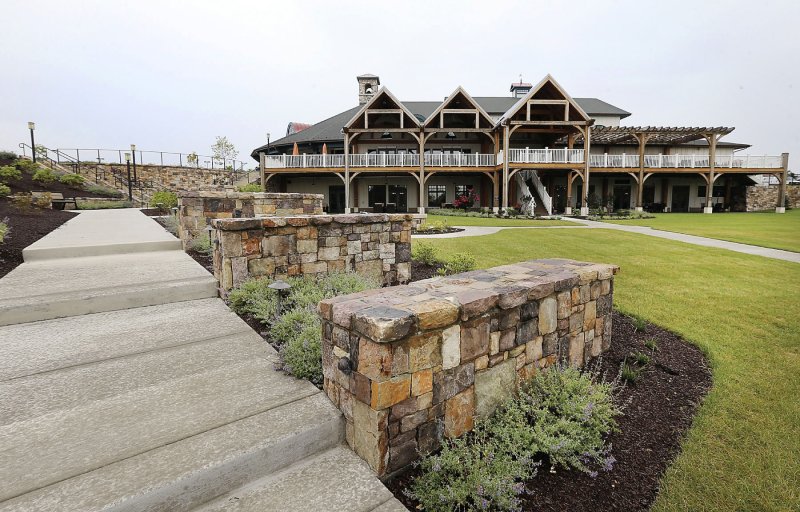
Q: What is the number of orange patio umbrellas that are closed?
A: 2